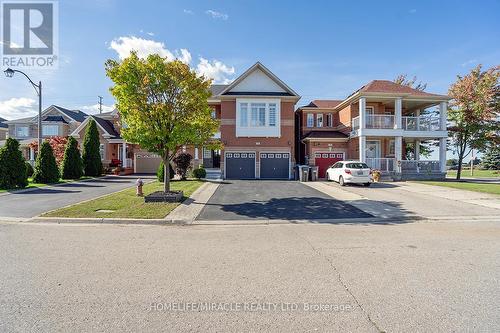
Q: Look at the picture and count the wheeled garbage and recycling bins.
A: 3